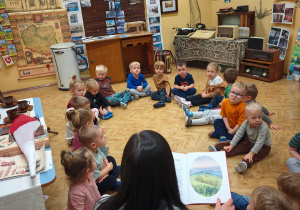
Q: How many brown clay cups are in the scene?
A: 3